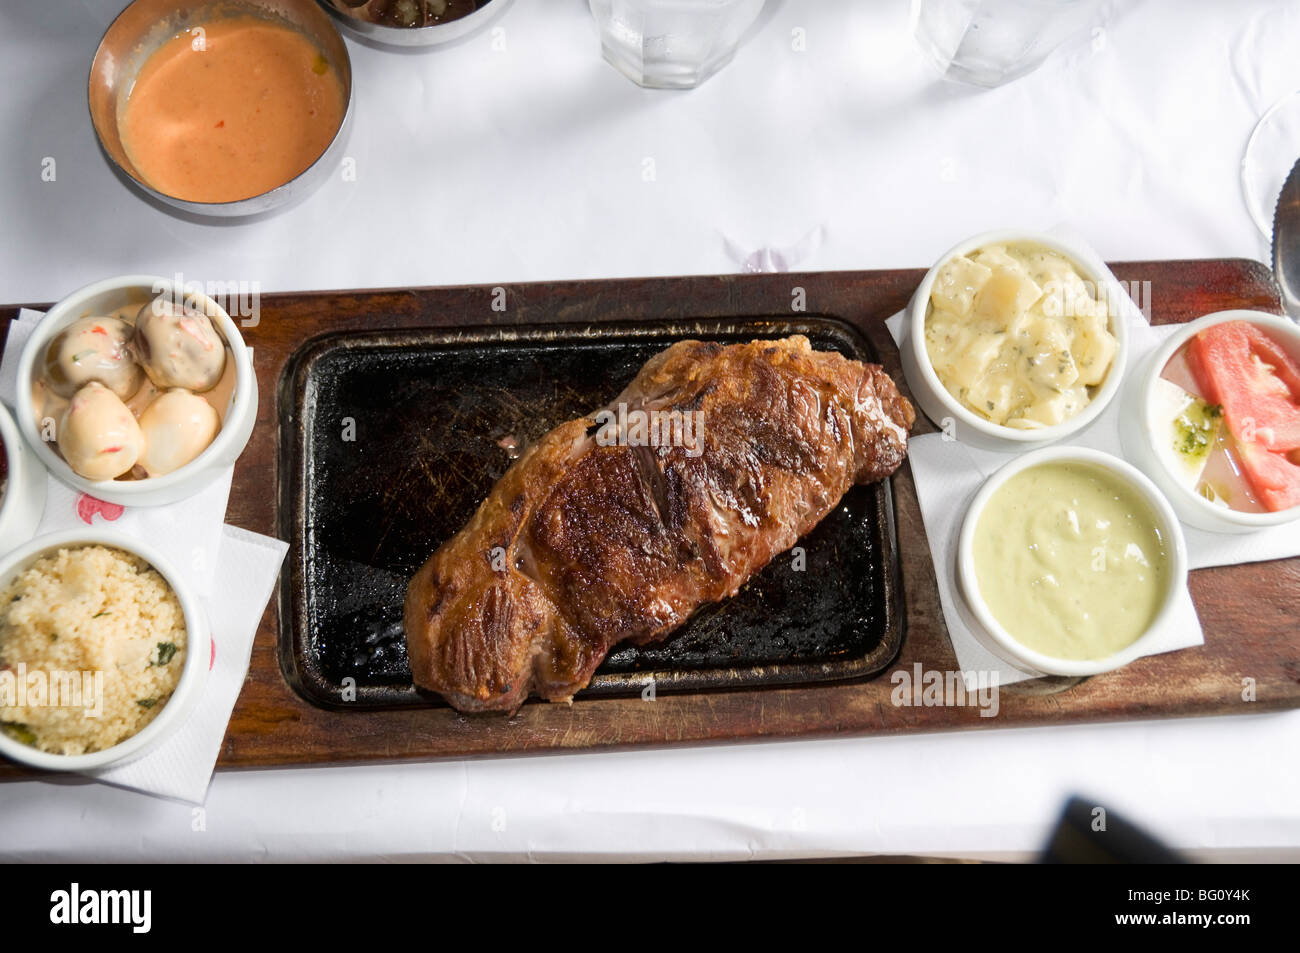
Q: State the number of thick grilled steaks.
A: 1